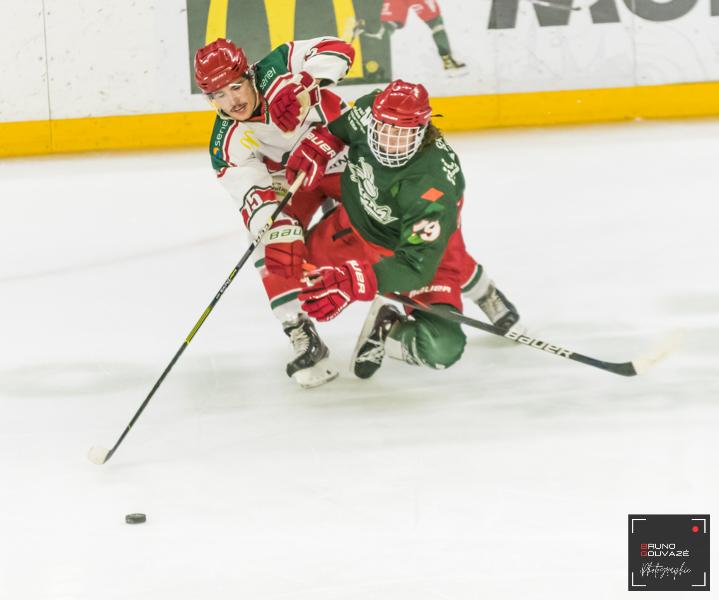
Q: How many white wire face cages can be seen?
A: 1